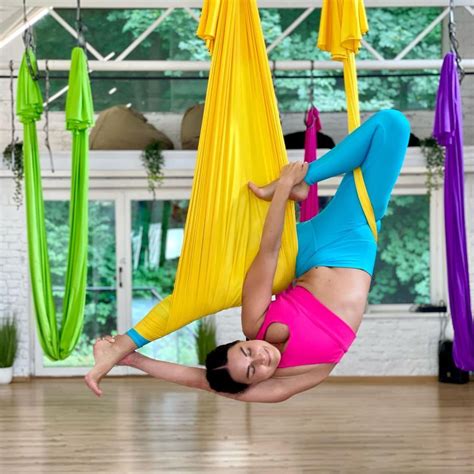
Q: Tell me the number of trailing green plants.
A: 3